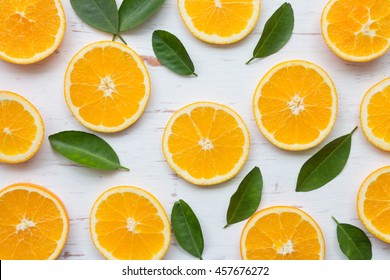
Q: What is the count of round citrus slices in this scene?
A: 12